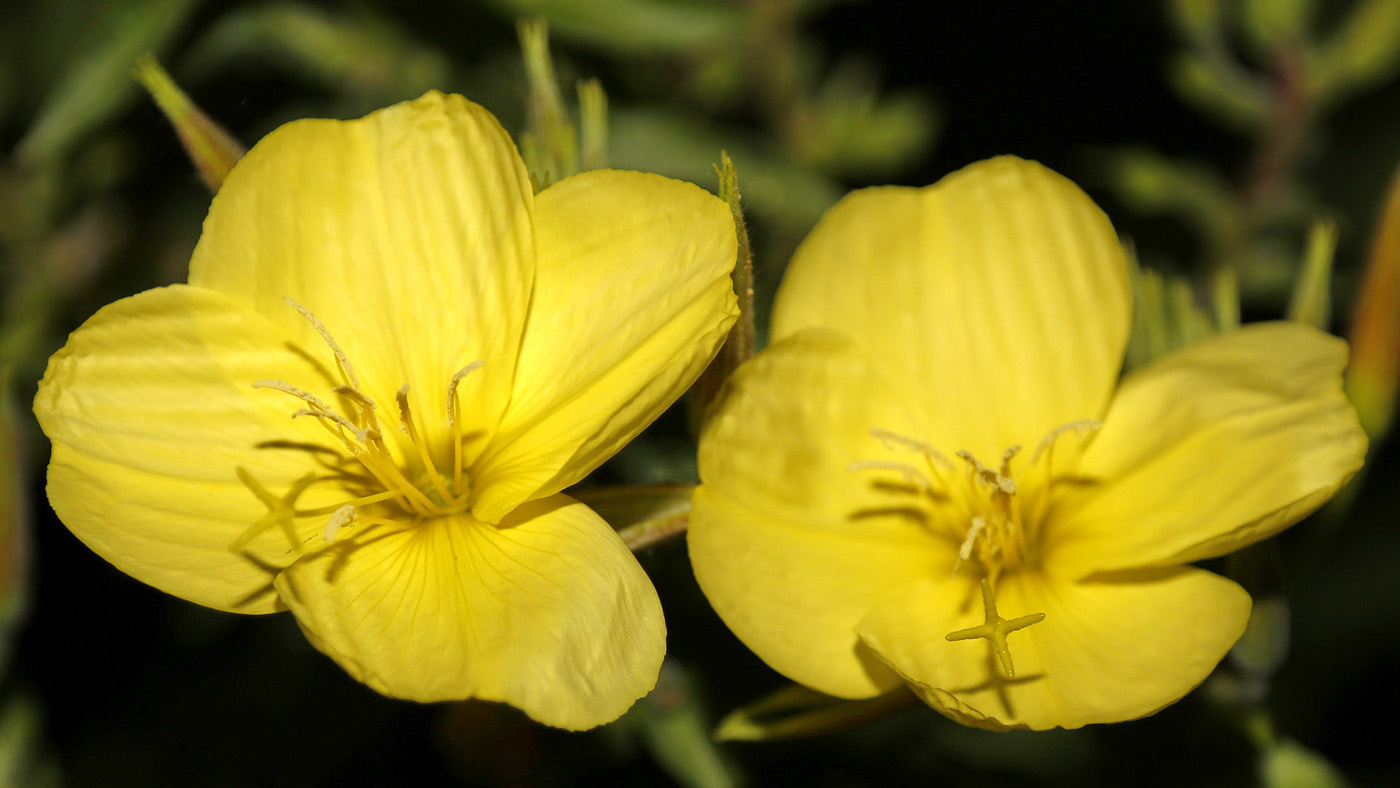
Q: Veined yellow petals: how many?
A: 8